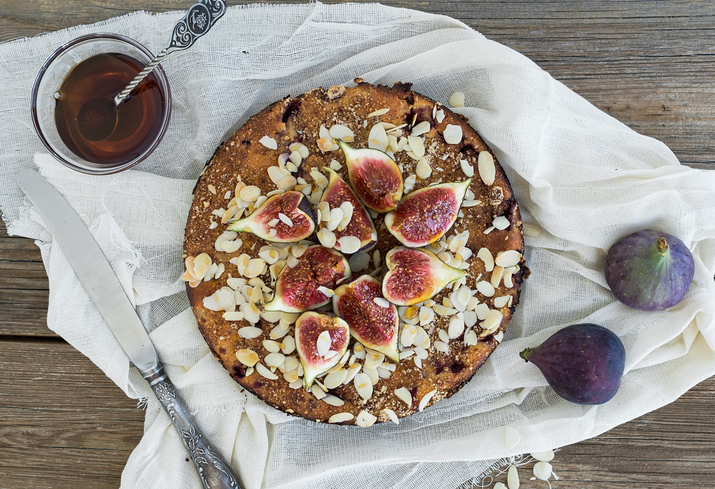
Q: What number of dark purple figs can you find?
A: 2